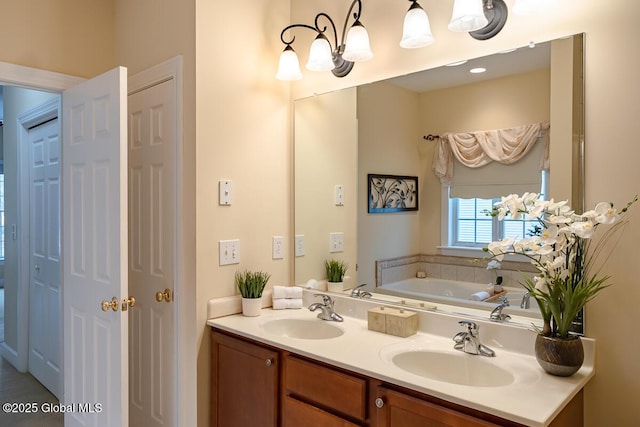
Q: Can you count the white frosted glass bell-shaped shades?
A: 6